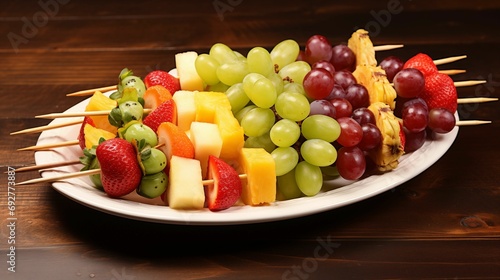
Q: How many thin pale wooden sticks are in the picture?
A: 12